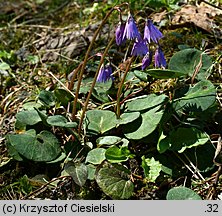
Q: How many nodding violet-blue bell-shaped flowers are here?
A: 7